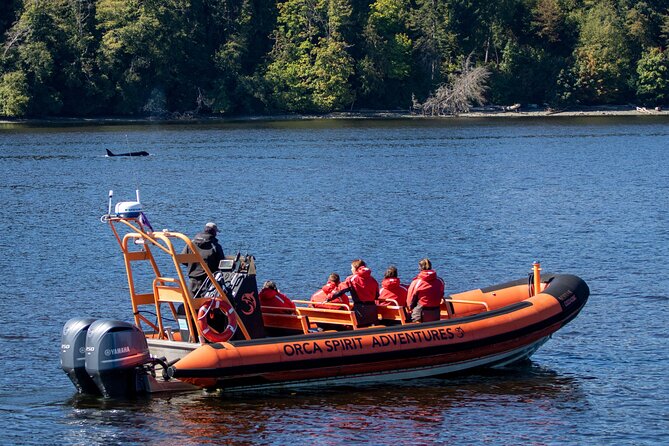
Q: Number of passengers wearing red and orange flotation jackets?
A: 5